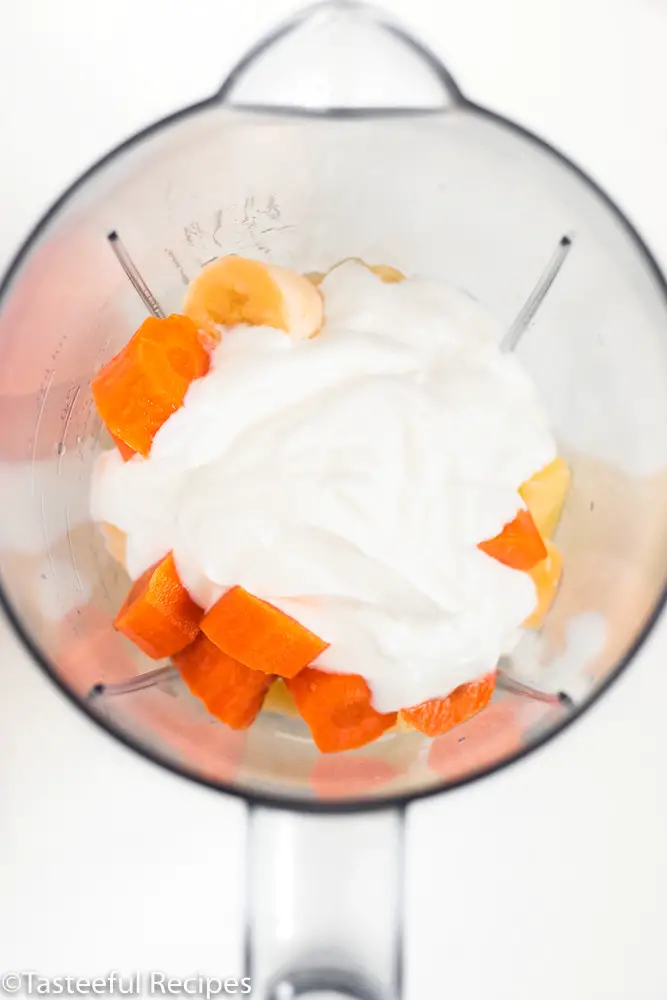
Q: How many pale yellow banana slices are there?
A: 1